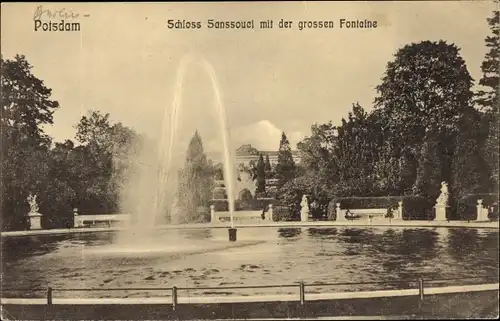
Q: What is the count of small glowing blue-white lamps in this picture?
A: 0